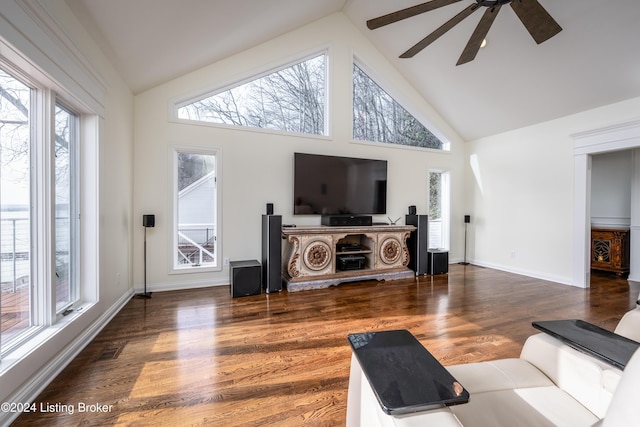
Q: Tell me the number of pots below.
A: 0